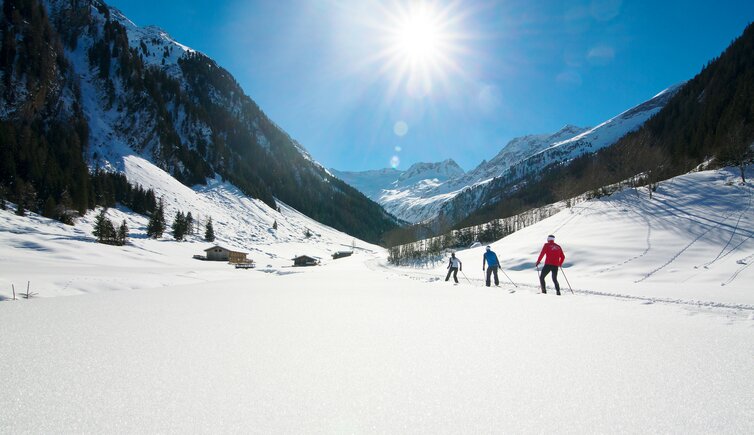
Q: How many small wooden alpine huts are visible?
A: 3